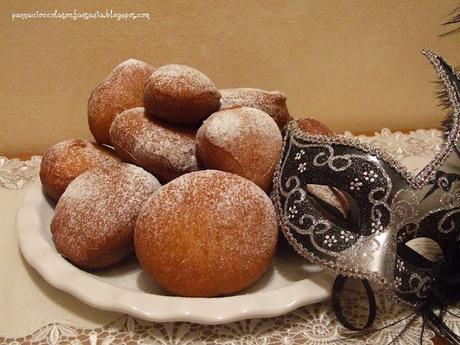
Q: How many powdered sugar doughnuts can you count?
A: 9